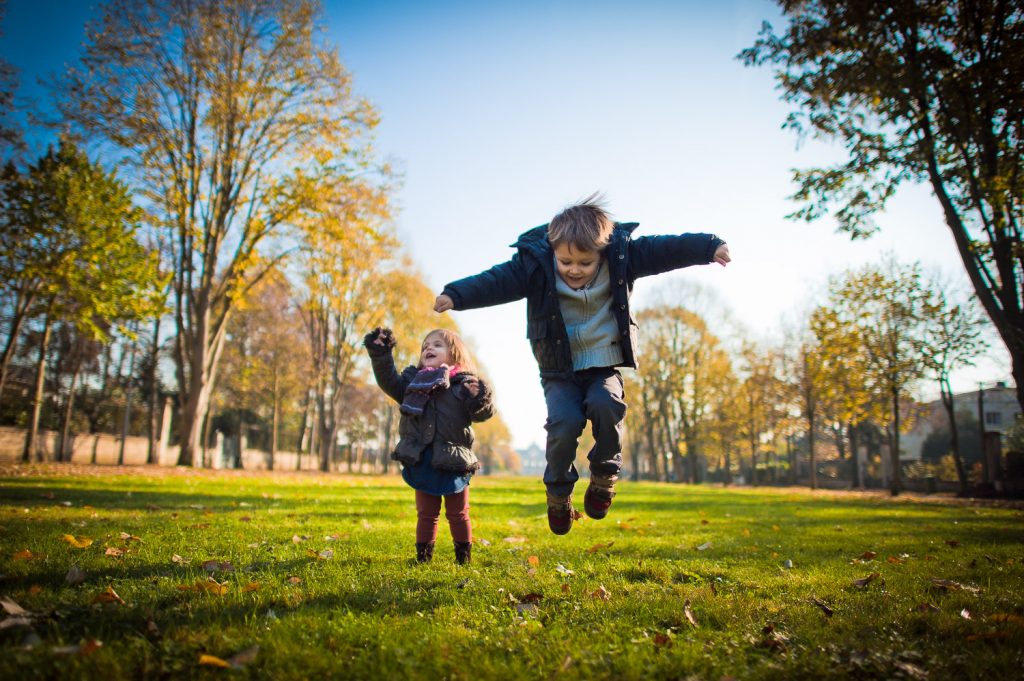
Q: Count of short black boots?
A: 2